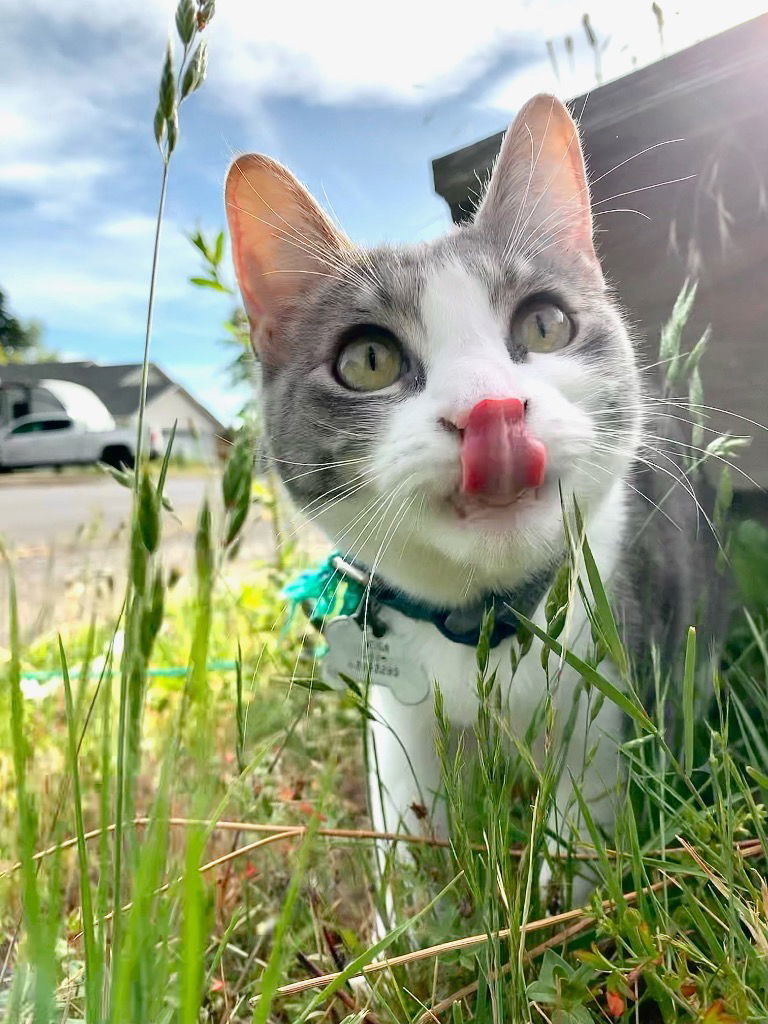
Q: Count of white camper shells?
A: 1